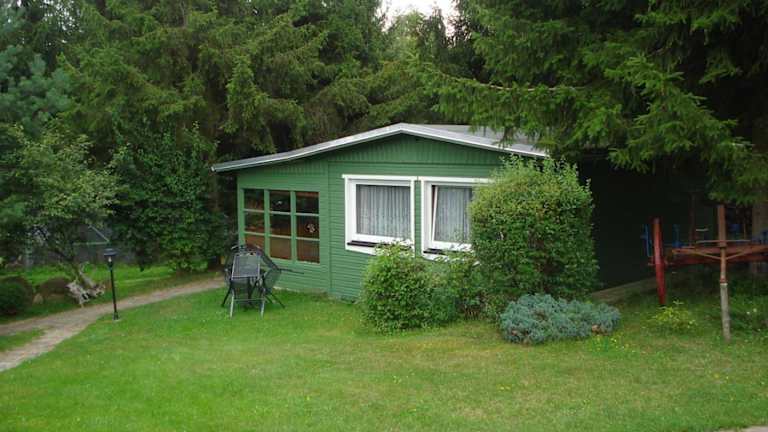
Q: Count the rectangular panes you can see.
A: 11